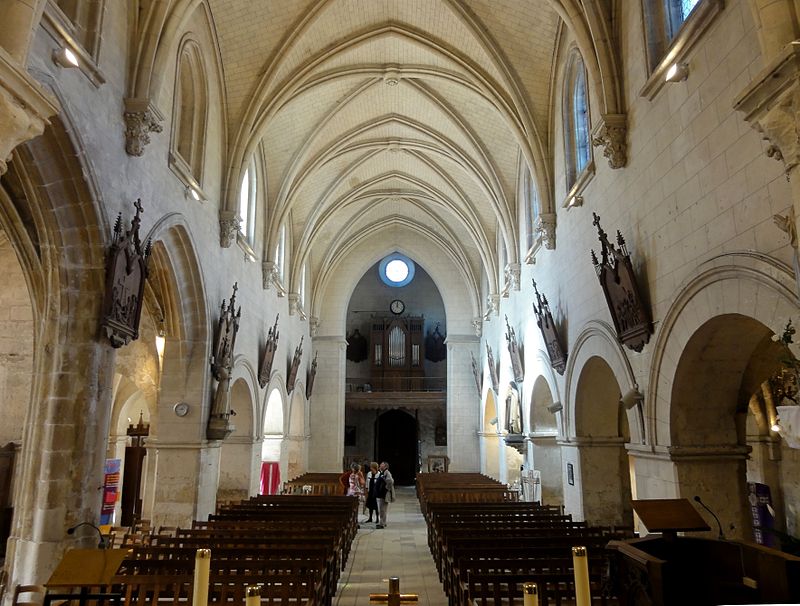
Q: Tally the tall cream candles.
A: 4